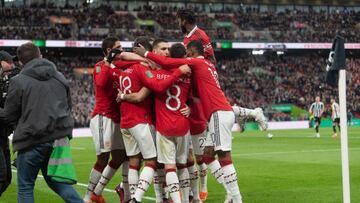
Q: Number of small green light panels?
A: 2